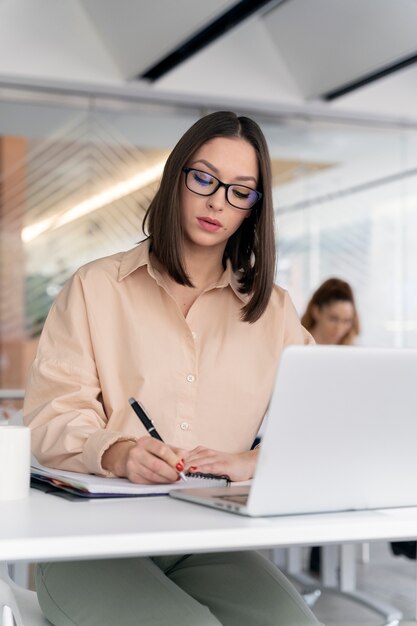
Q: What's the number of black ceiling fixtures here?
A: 2